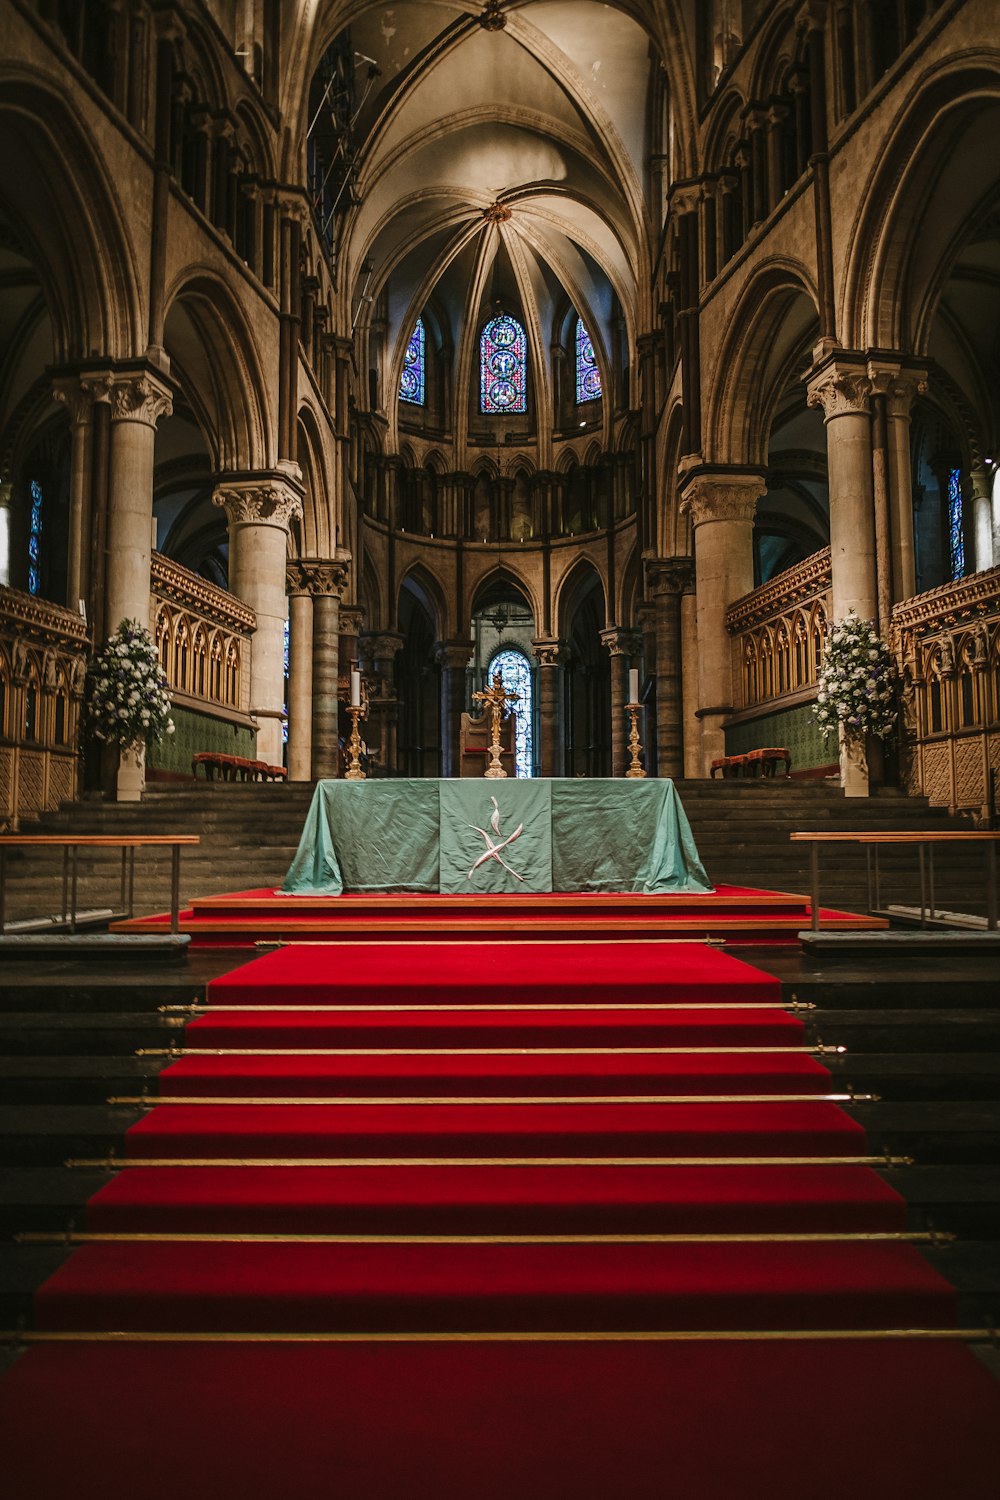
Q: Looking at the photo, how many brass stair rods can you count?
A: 7